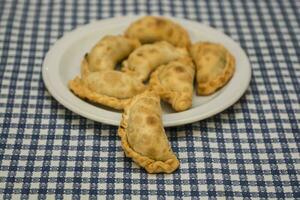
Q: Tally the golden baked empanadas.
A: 7